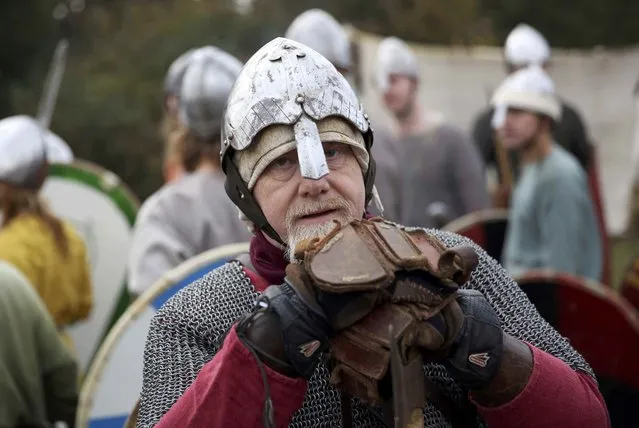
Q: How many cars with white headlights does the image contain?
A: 0